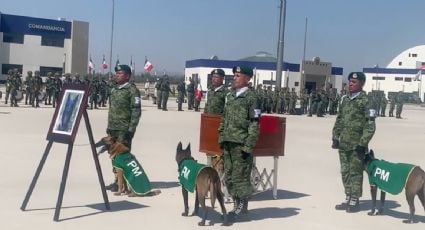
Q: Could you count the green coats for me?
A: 3